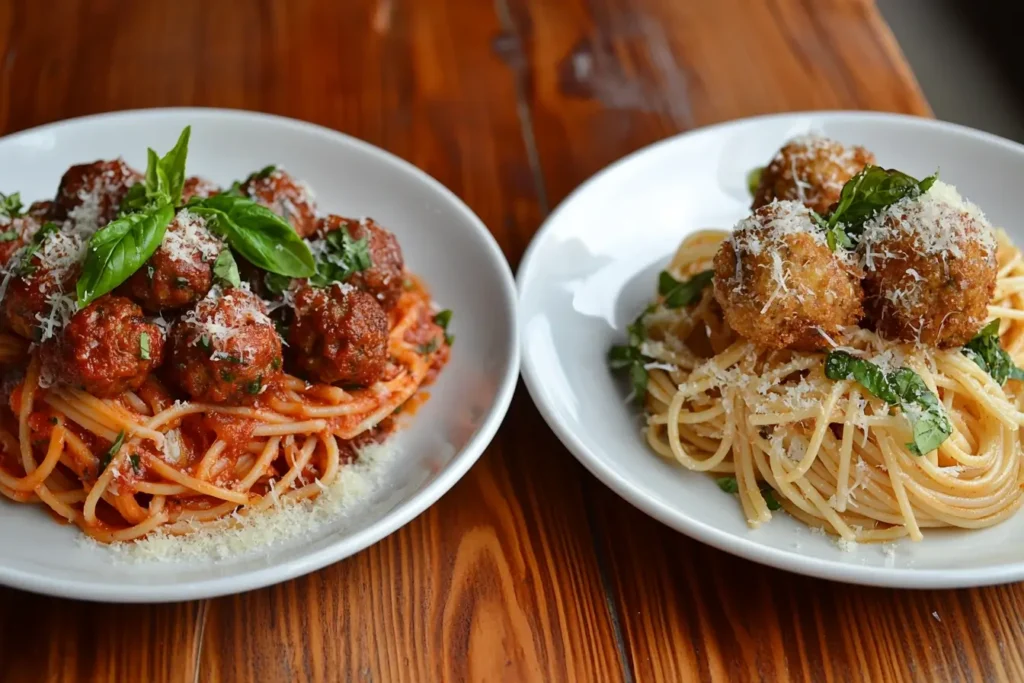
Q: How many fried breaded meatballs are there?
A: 3